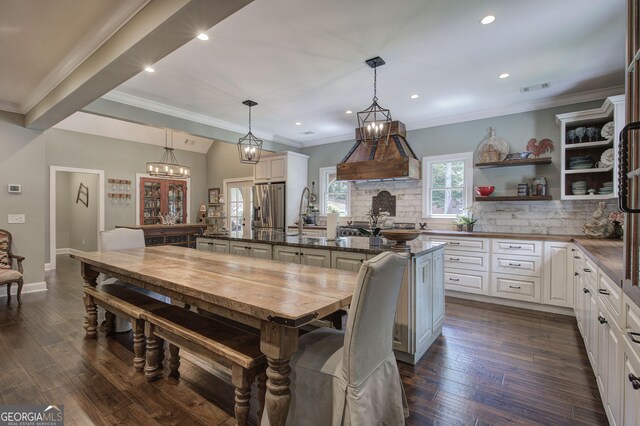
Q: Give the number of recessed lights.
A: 7